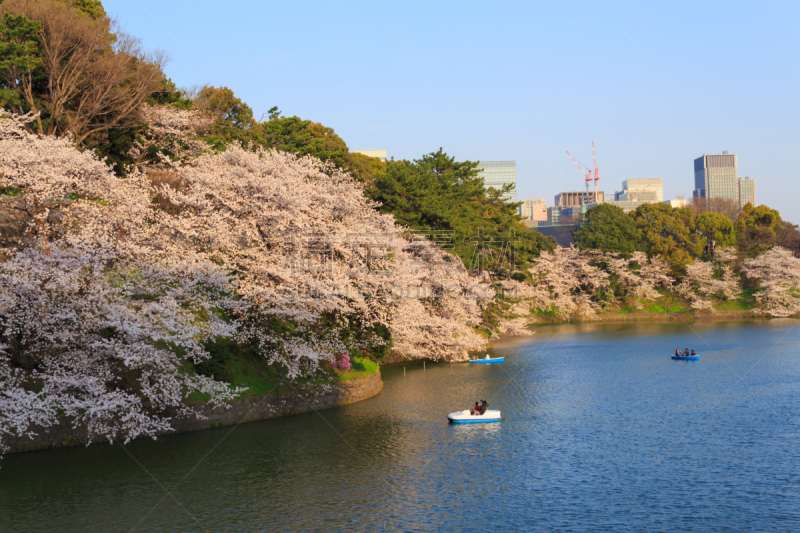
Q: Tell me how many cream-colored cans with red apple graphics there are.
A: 0